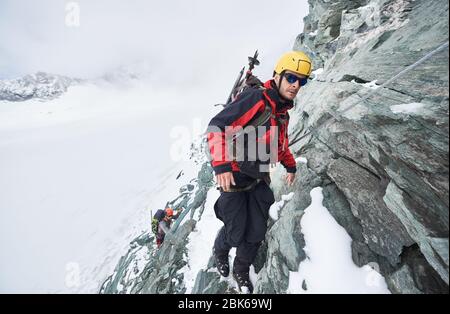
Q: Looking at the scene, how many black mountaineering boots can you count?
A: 2